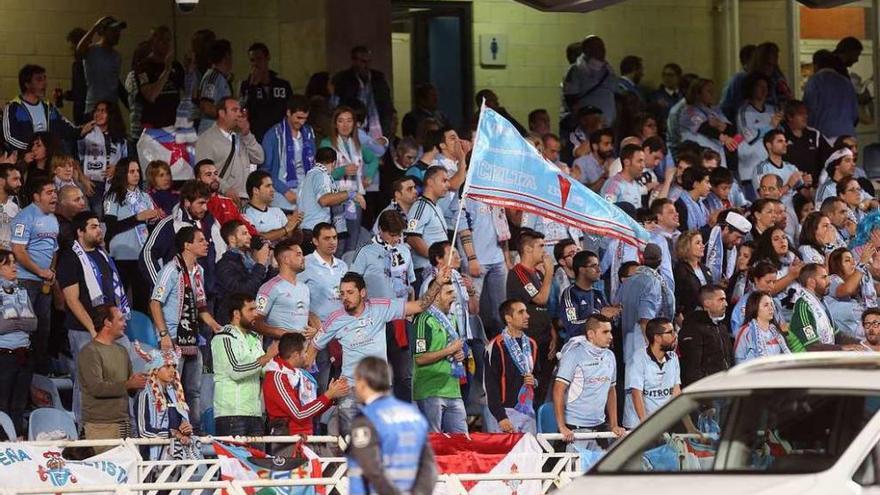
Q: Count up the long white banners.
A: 1